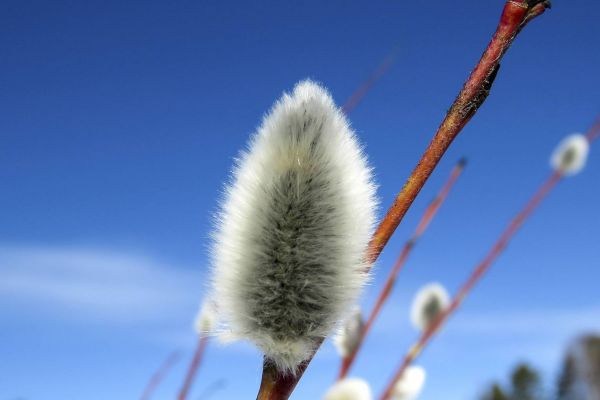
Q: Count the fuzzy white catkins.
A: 7